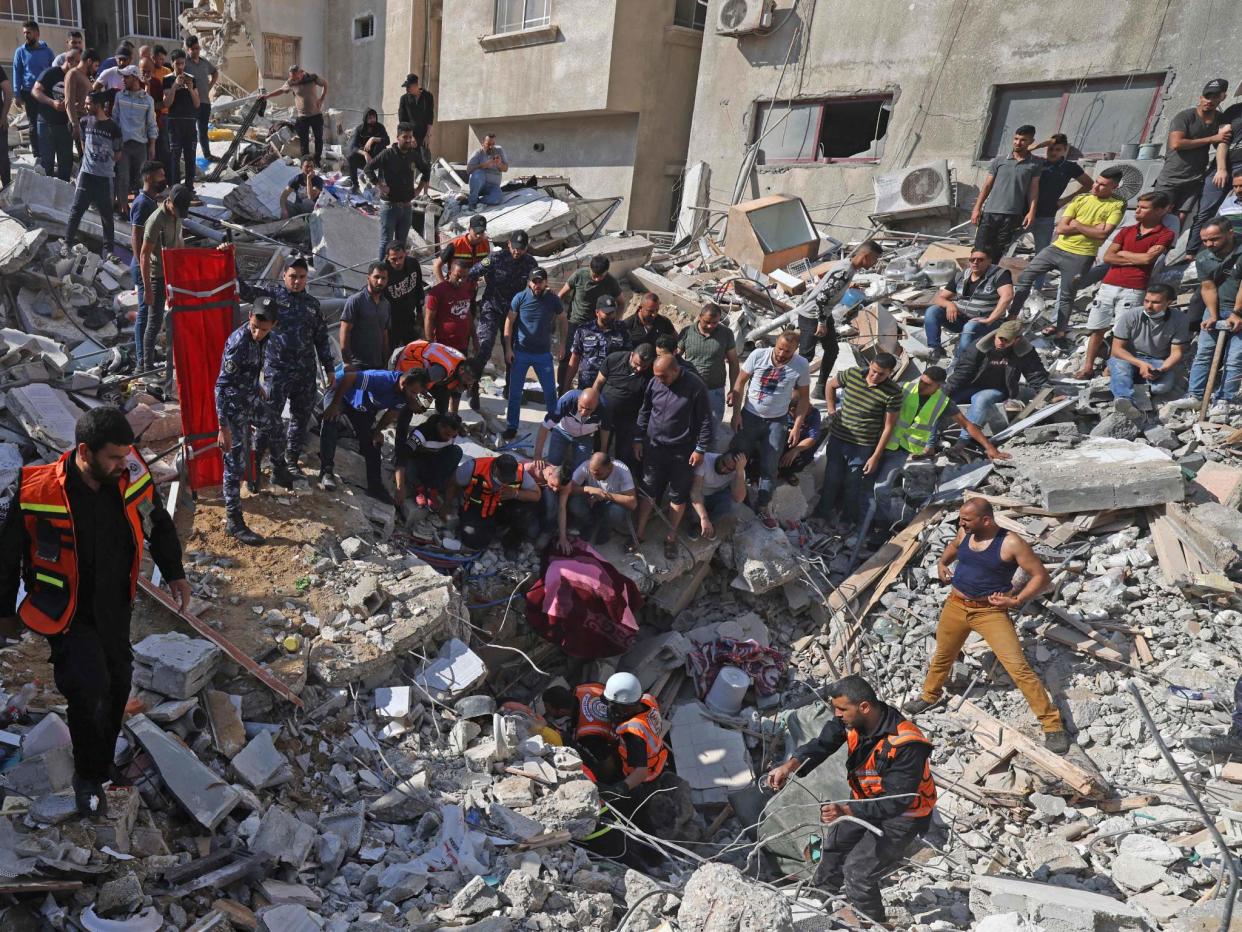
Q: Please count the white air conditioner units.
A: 3